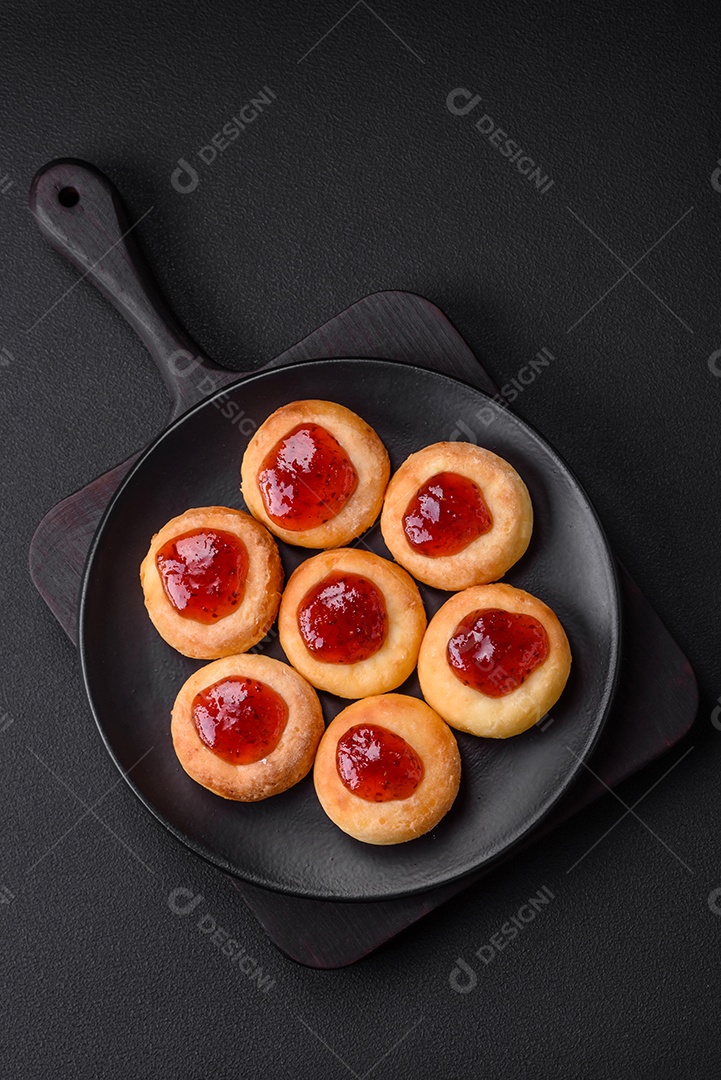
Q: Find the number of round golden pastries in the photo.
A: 7